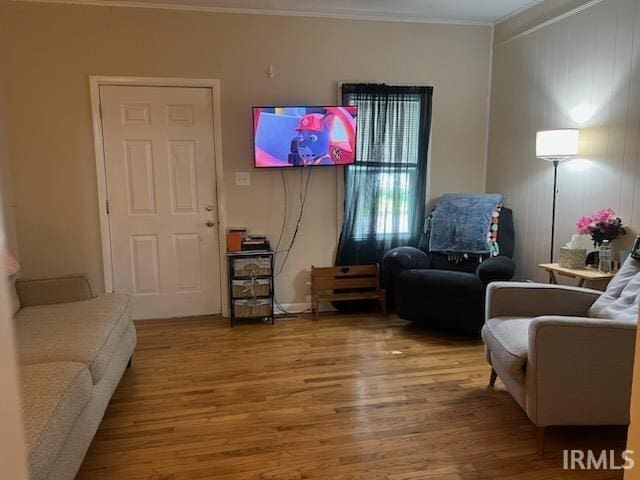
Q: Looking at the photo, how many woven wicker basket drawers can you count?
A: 3